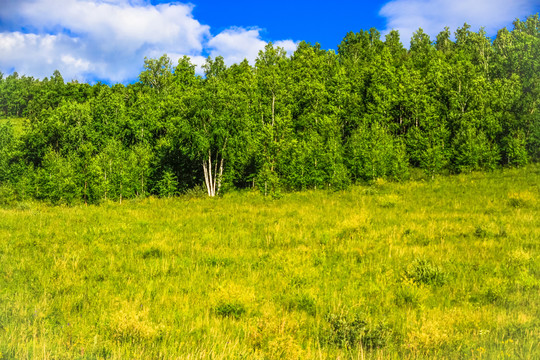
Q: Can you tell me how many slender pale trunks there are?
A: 4